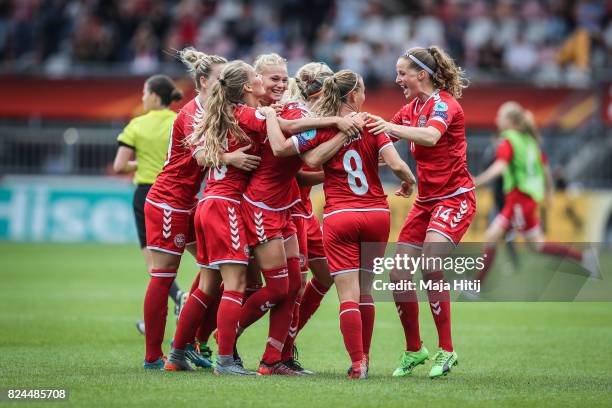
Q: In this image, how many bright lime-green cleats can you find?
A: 2